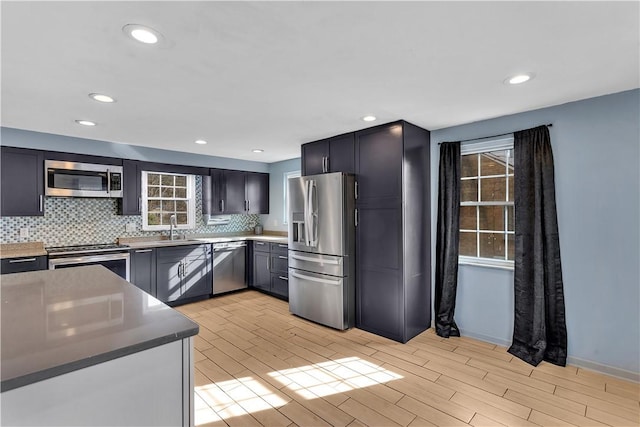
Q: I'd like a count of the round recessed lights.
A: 7